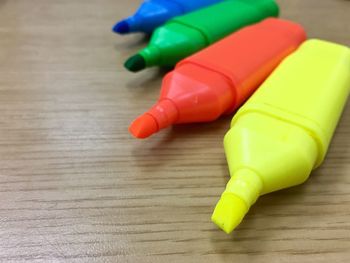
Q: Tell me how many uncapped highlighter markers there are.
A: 4